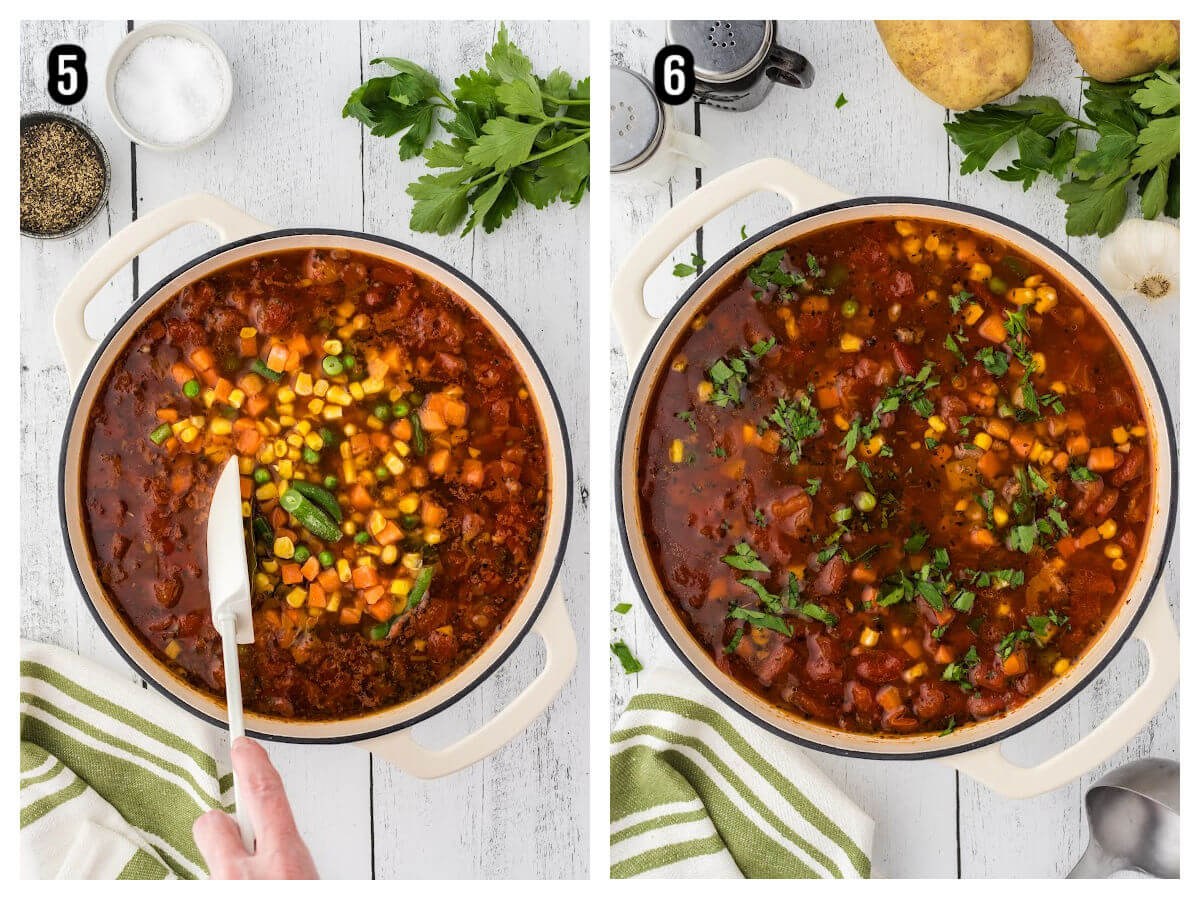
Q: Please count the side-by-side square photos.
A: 2